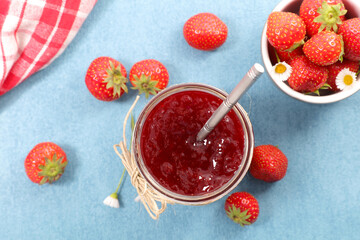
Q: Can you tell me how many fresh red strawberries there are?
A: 13